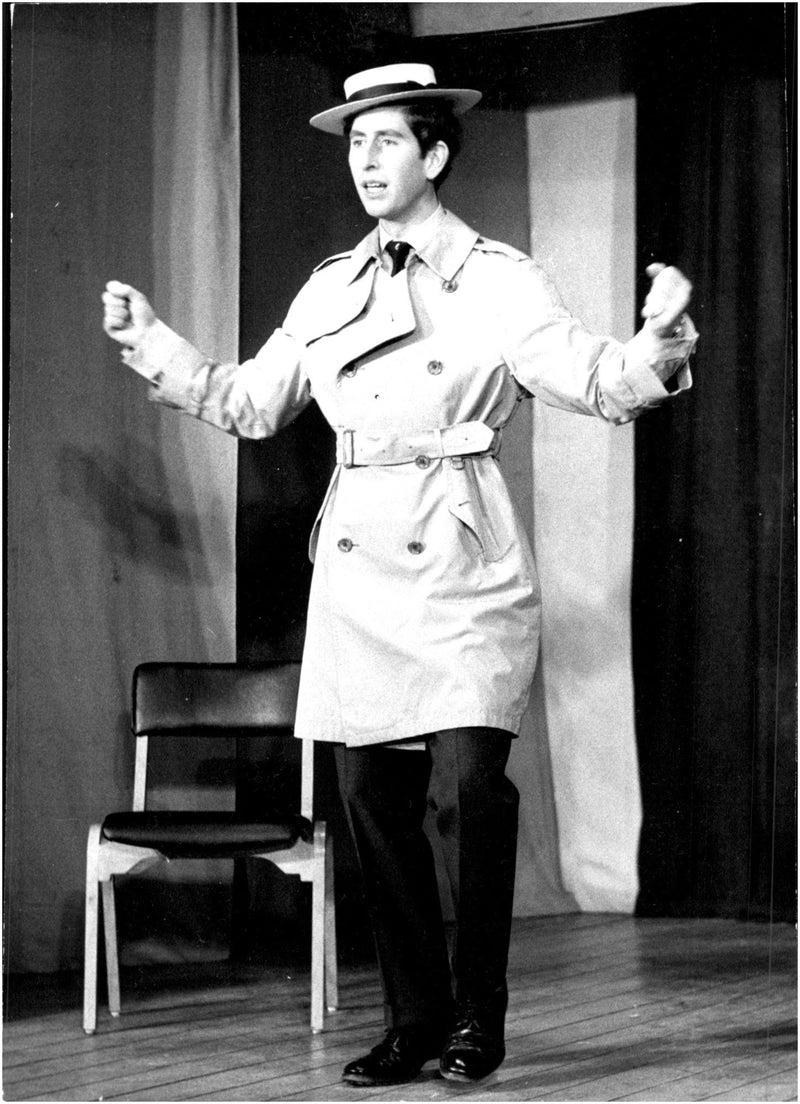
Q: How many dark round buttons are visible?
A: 6